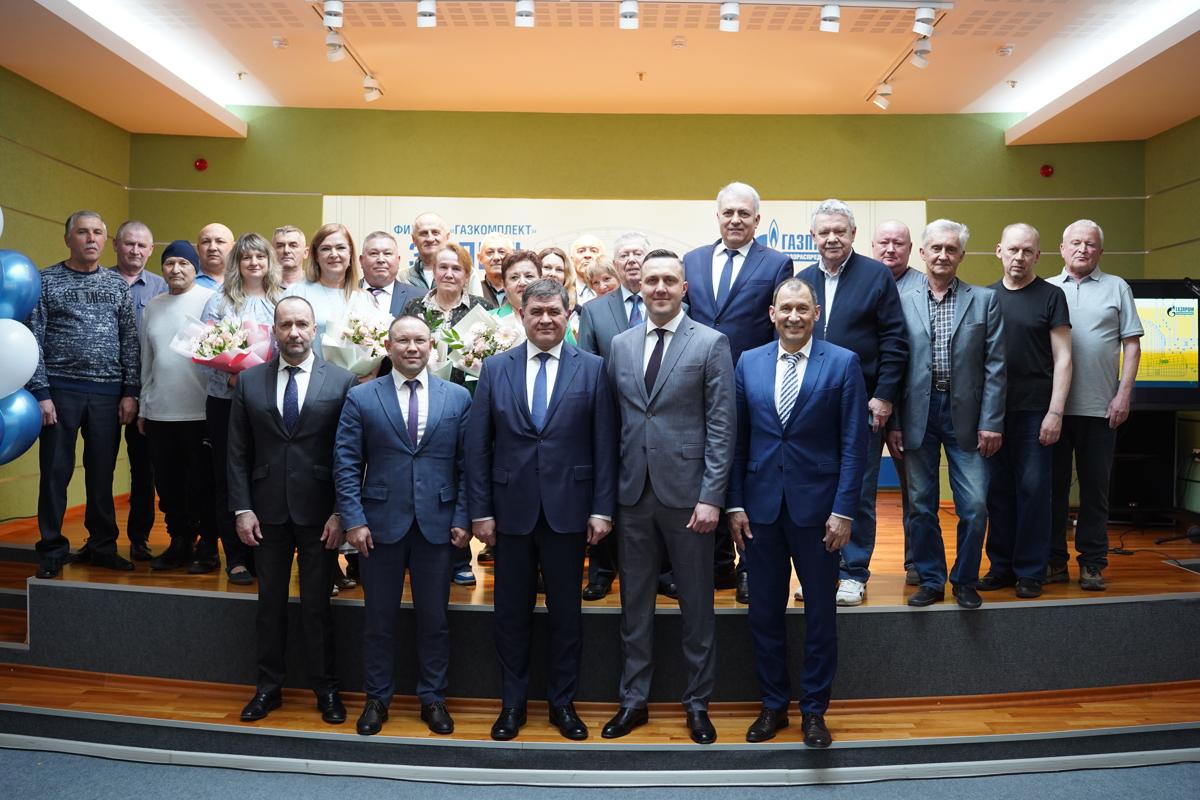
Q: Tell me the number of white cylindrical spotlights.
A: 11